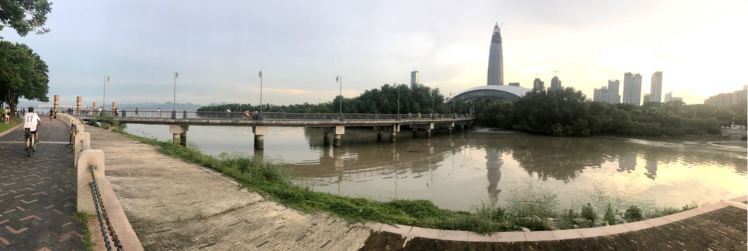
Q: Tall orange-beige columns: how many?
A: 4